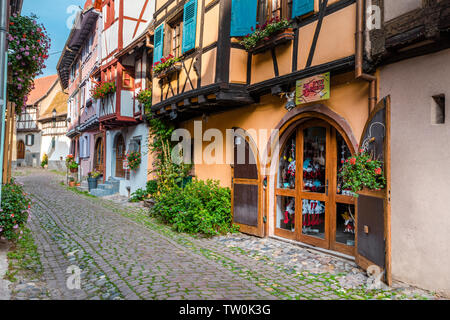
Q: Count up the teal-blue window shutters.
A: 4